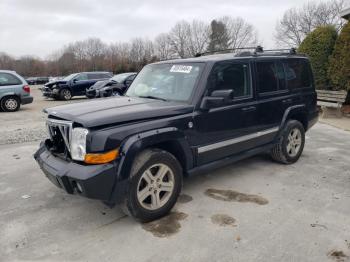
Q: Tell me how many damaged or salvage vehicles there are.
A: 3